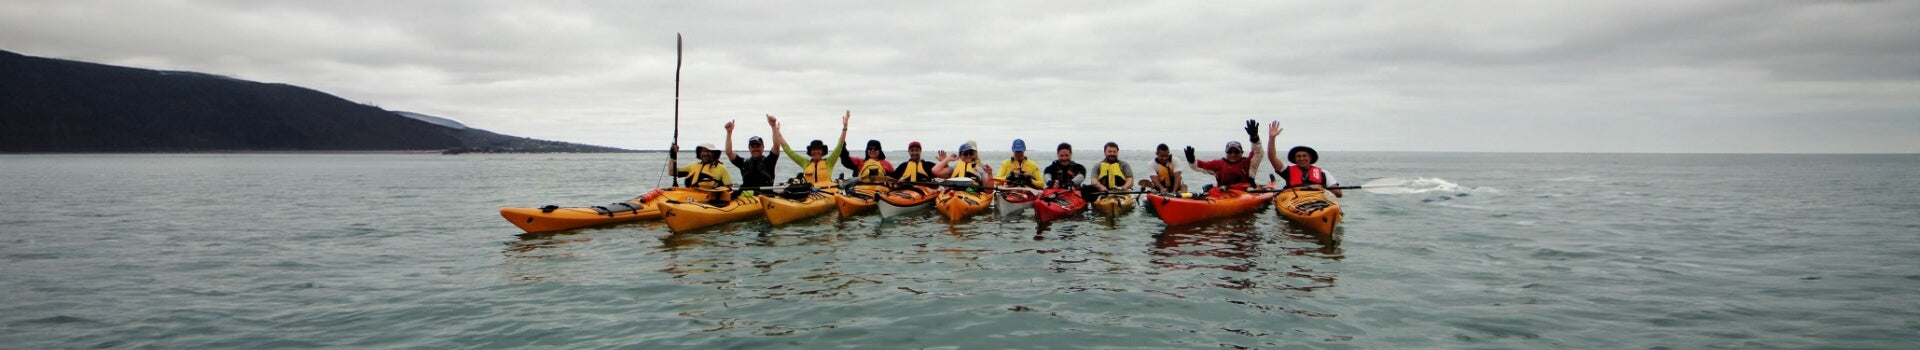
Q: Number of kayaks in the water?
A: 11